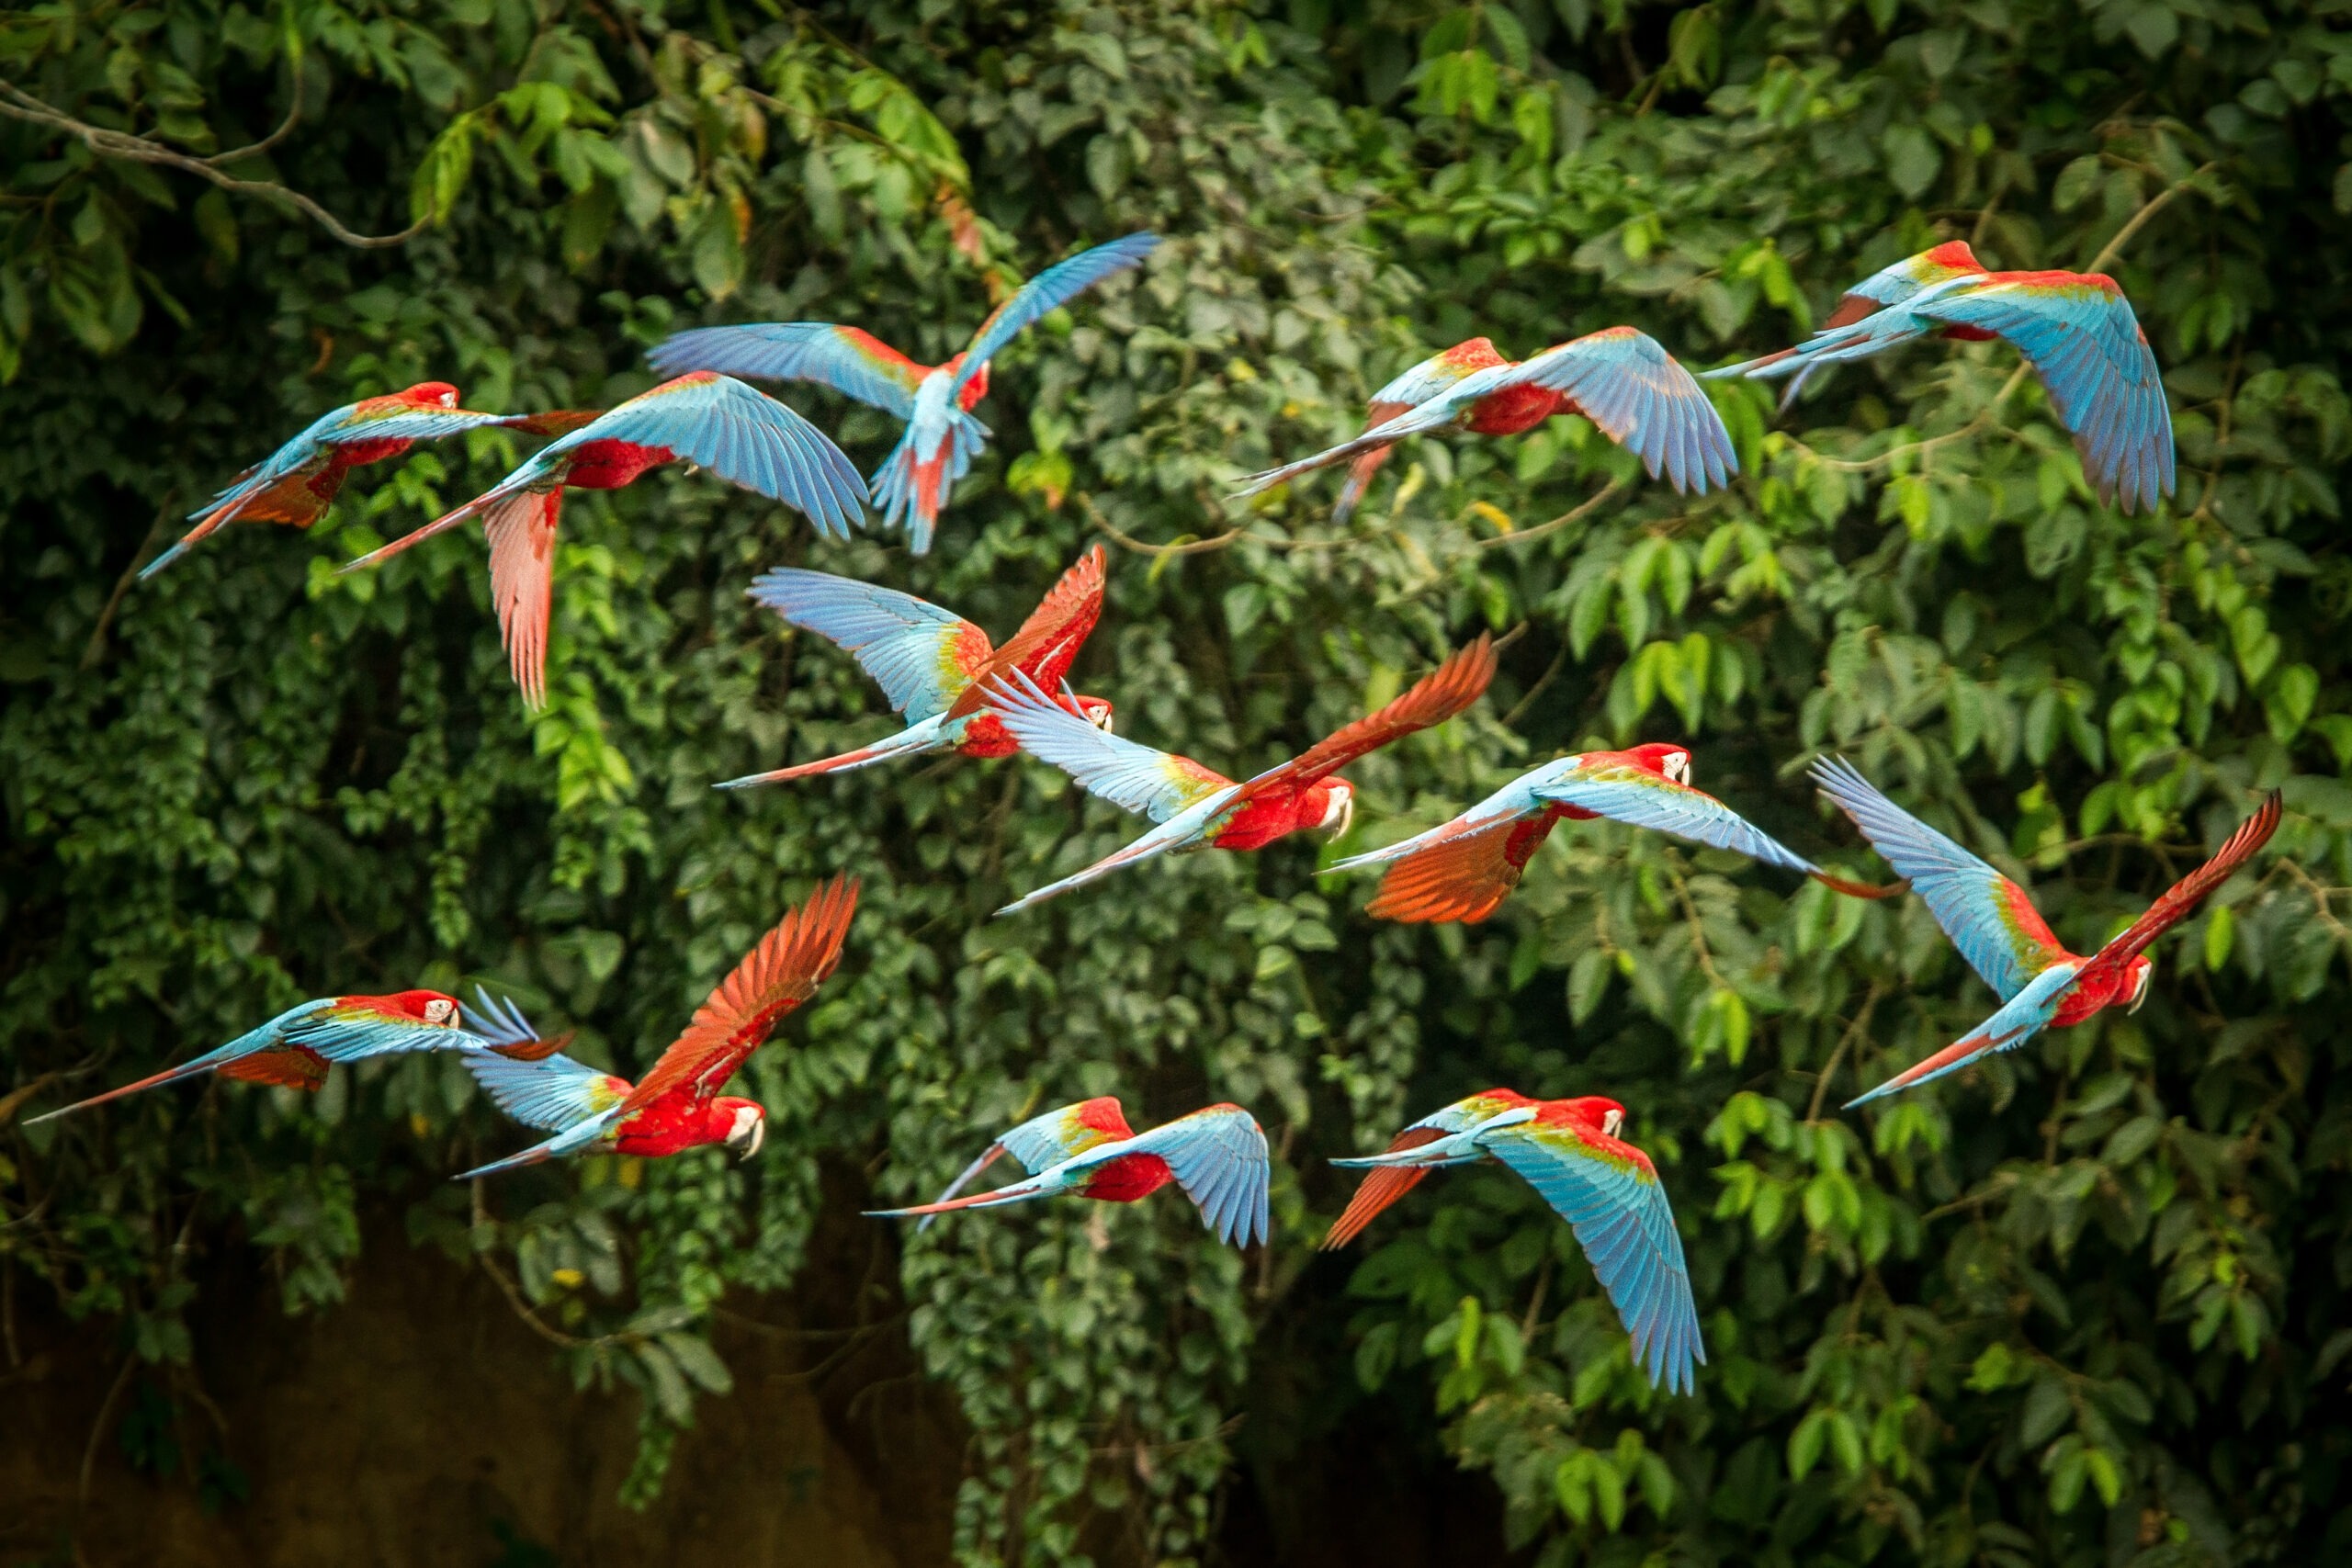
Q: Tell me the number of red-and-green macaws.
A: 13